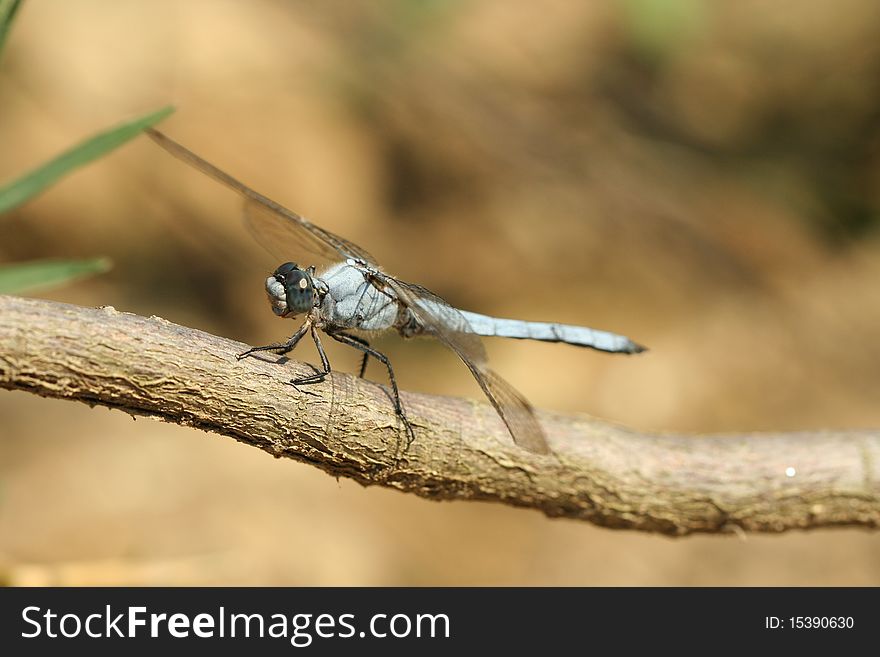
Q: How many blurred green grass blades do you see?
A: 3